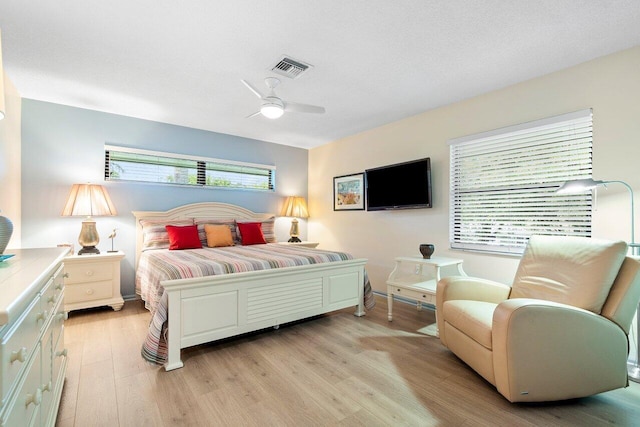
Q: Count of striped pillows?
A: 3